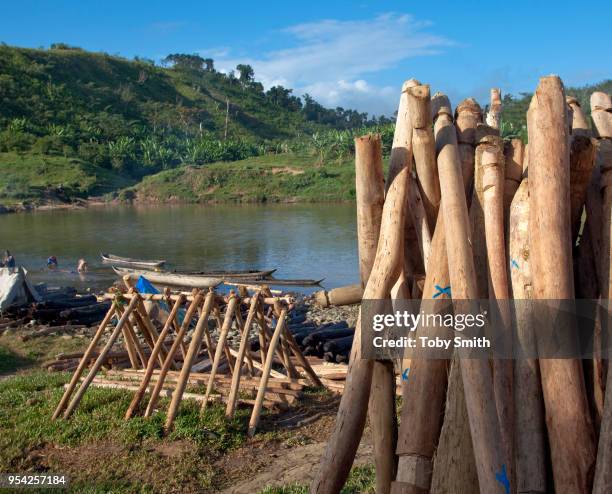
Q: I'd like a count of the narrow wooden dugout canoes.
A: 4